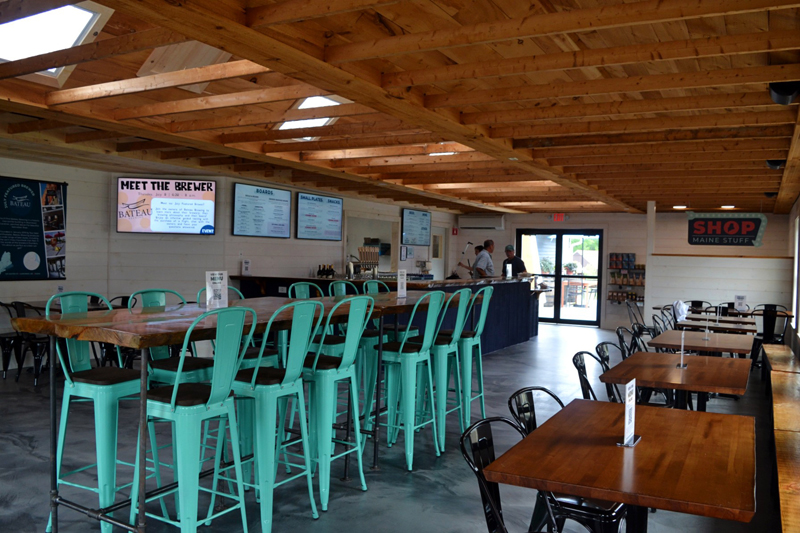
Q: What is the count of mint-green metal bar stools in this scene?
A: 12